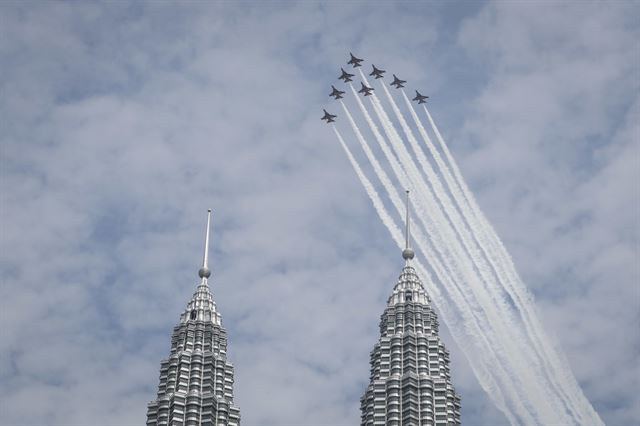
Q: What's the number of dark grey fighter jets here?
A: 8